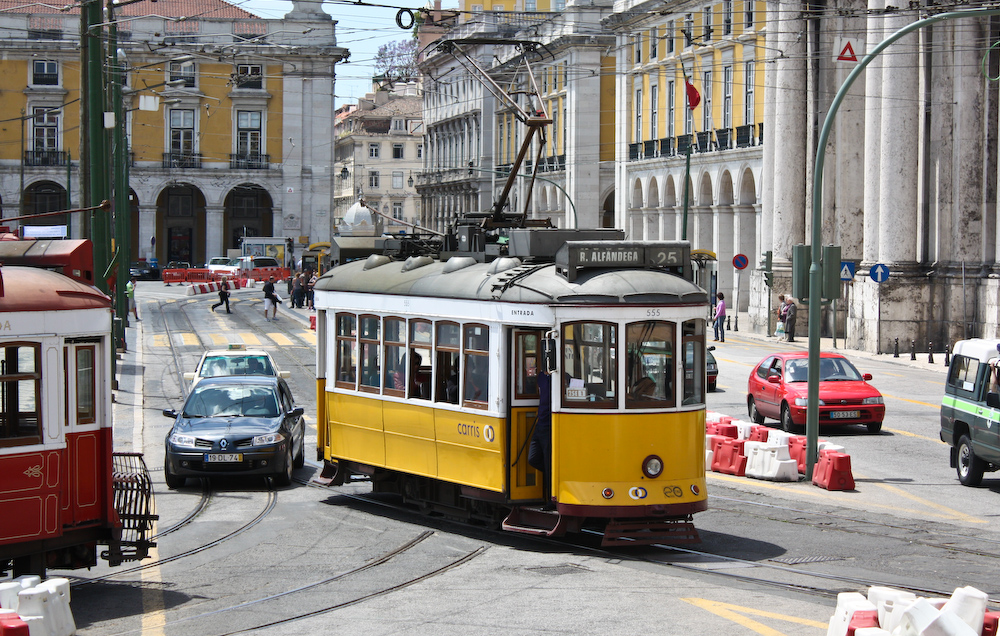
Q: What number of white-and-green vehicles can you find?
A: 1